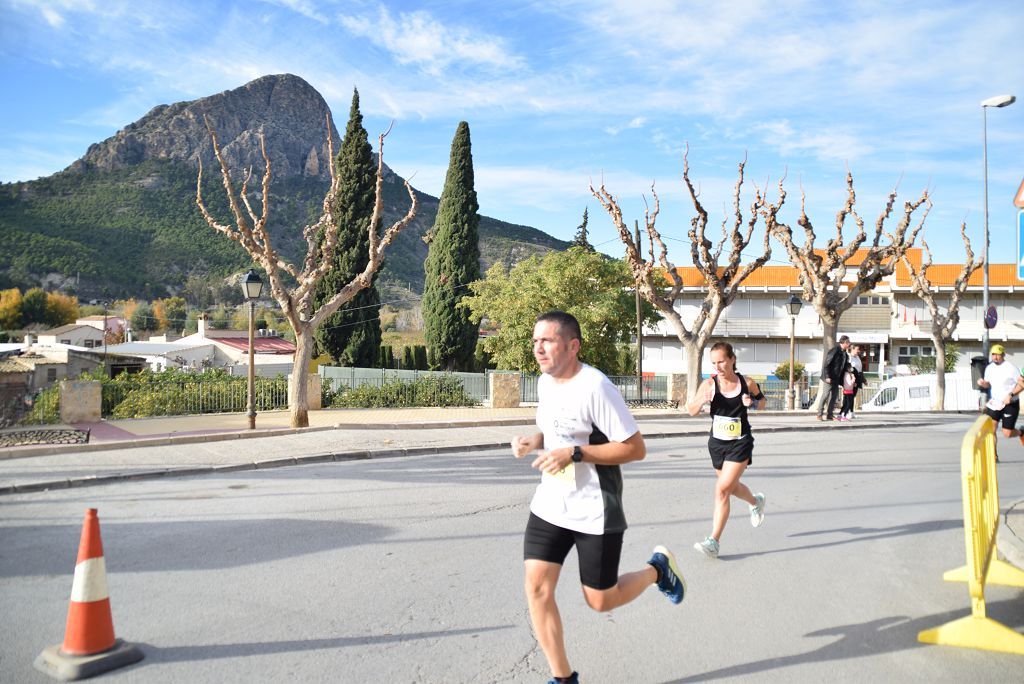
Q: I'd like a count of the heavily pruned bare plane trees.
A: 4